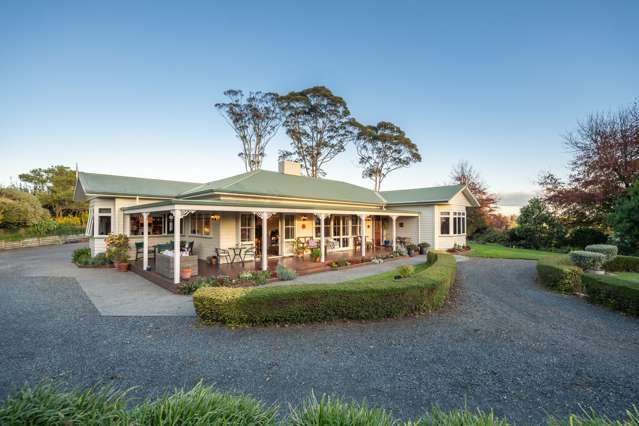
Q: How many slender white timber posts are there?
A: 6